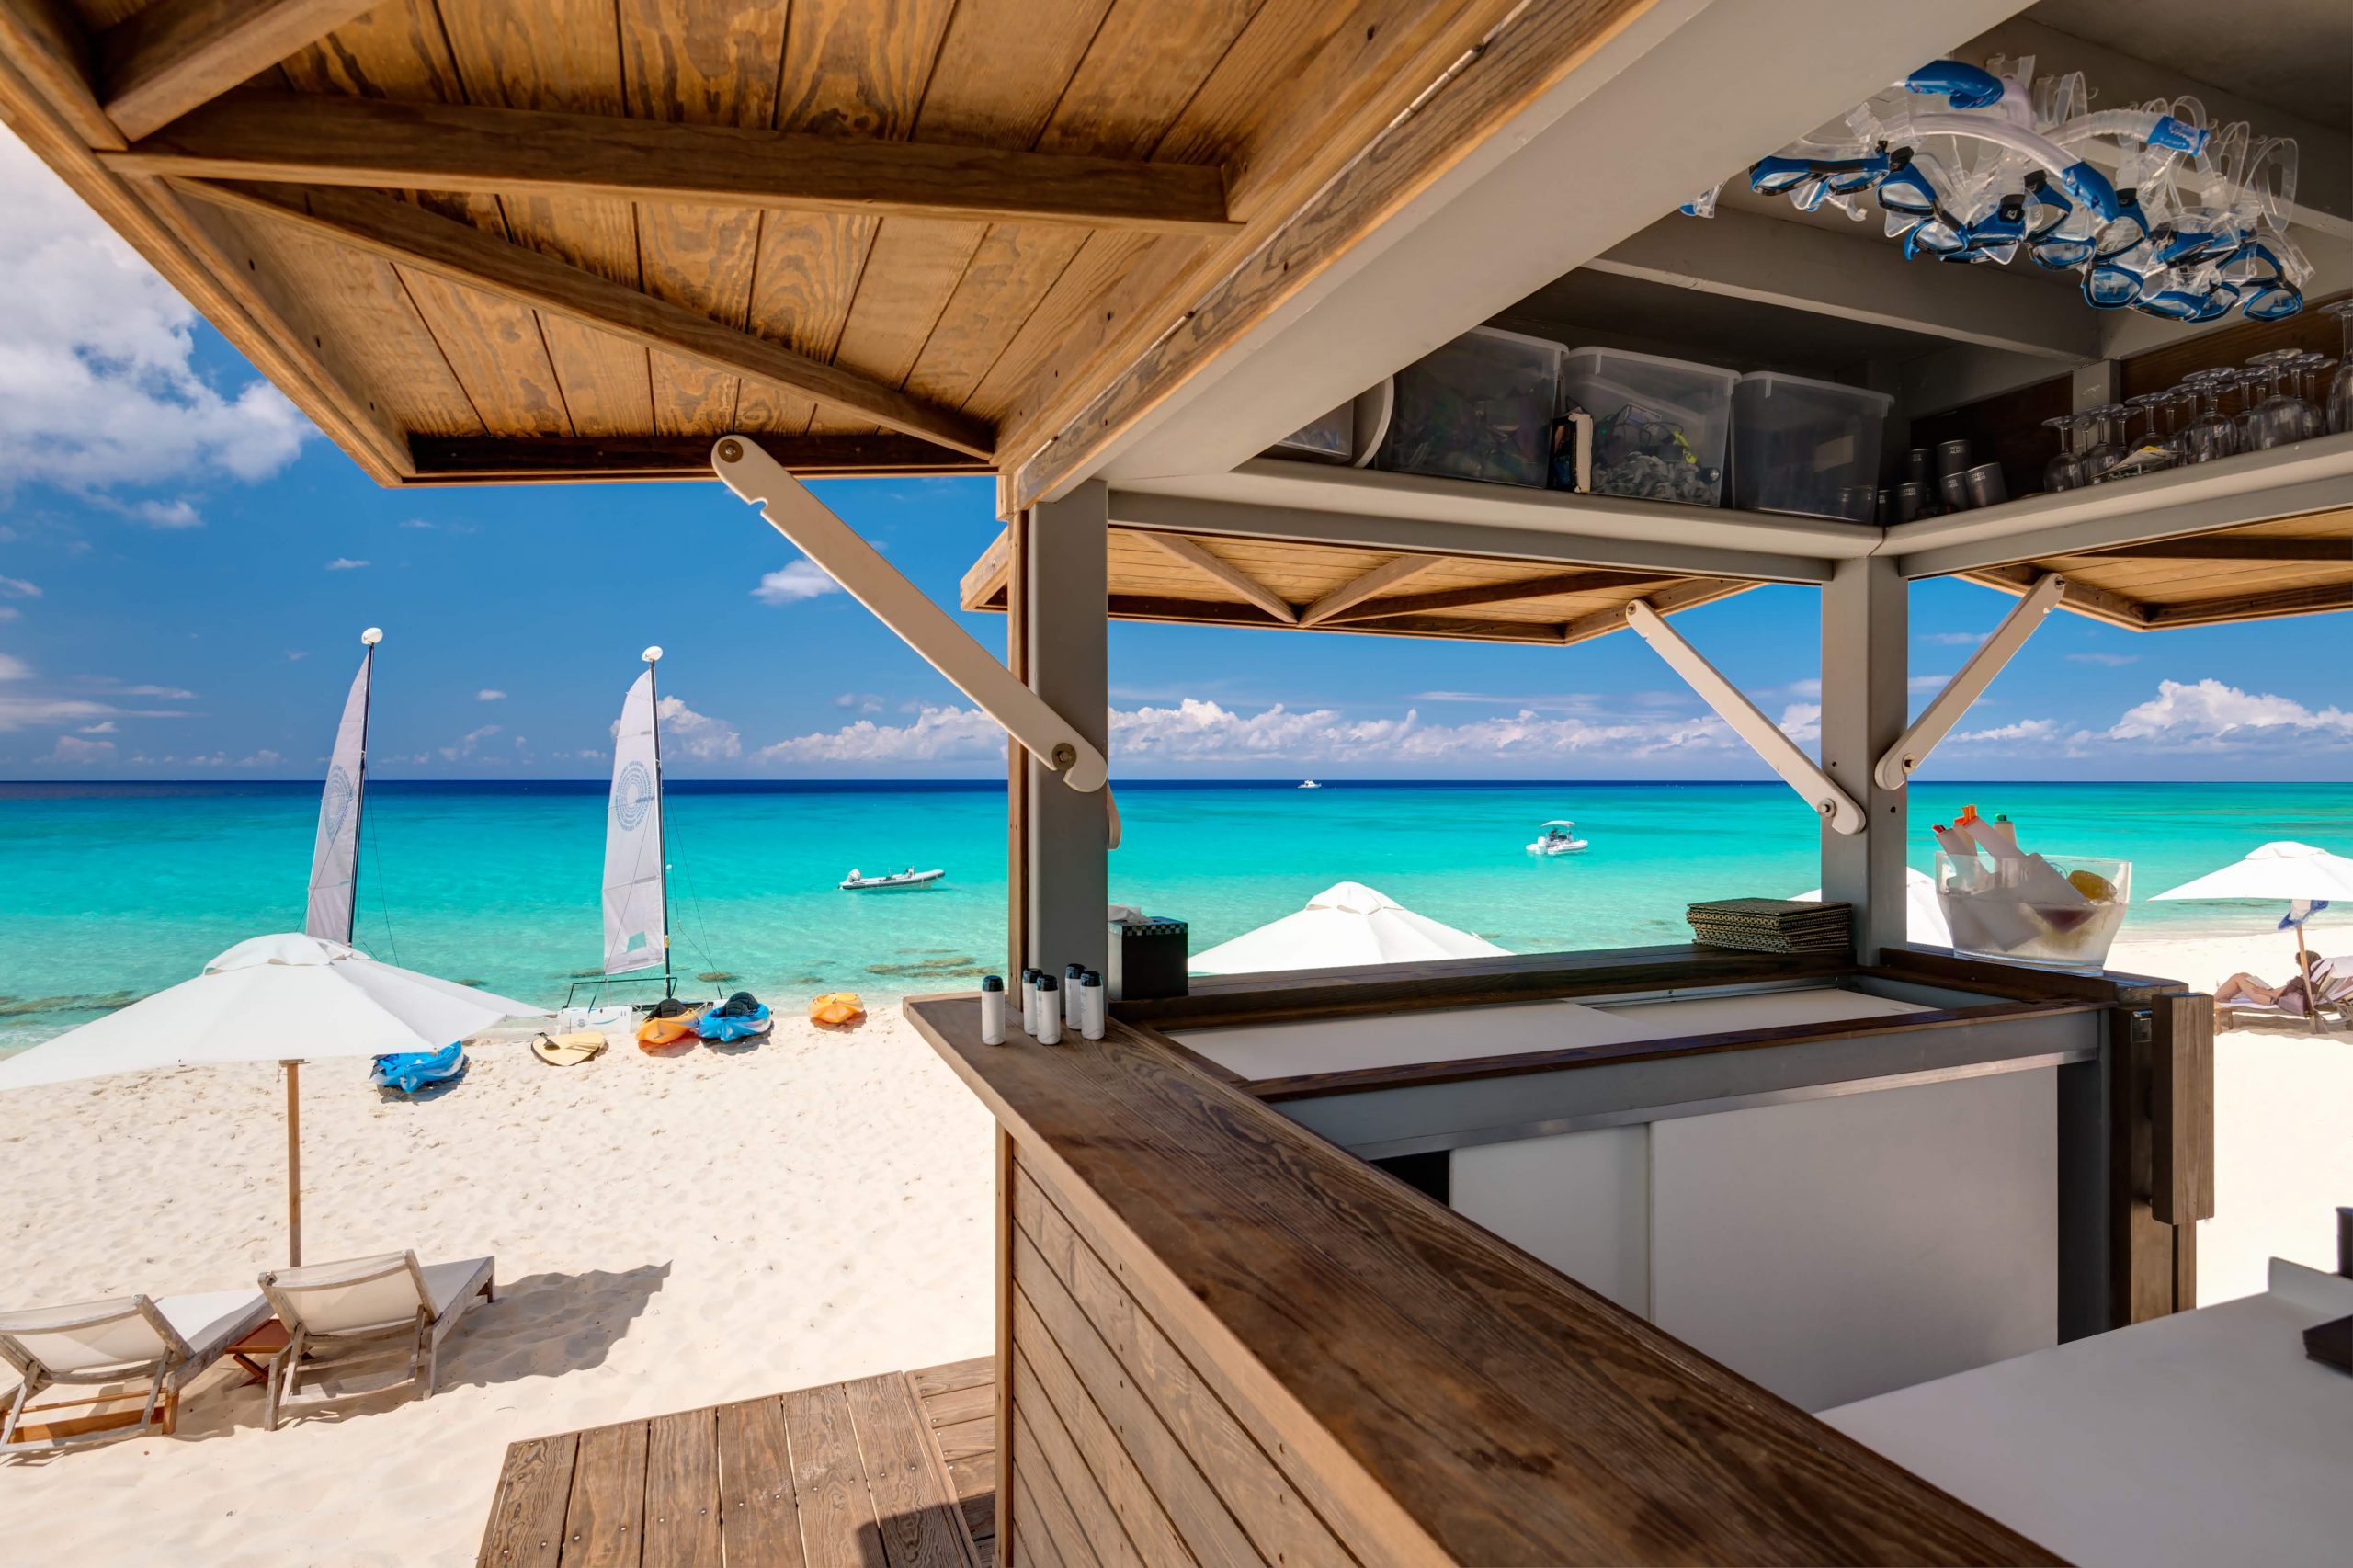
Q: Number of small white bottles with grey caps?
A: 5